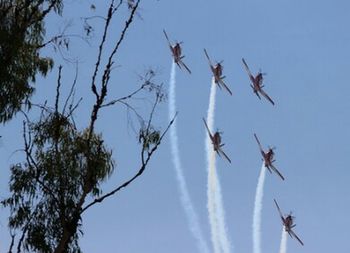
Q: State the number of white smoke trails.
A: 5